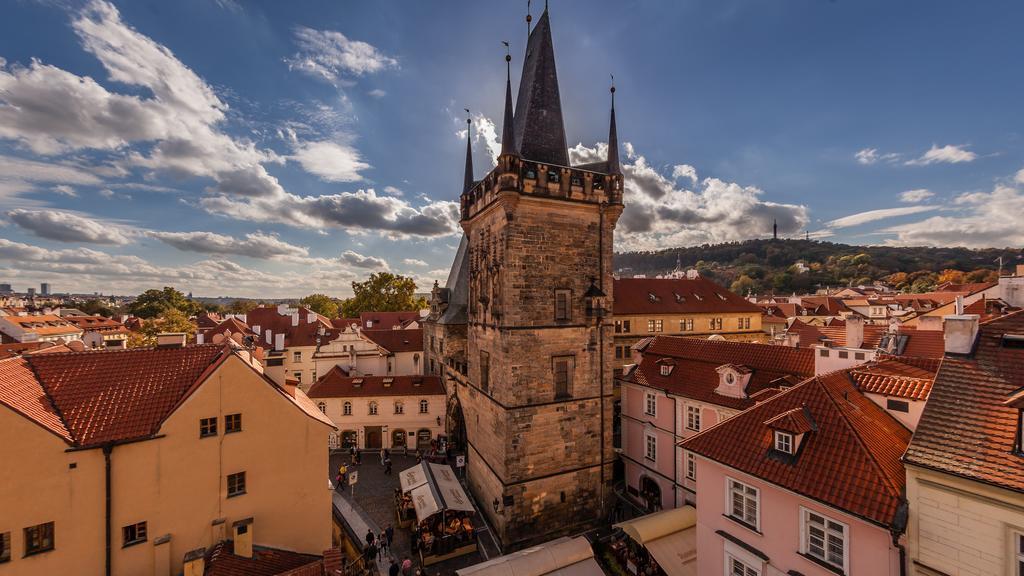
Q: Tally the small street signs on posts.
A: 2